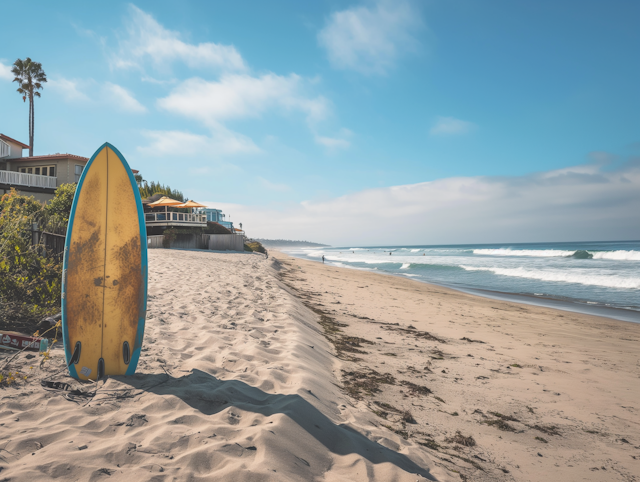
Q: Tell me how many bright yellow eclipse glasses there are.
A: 0